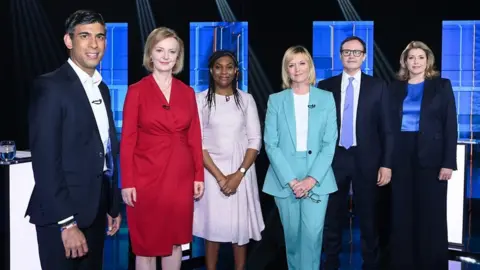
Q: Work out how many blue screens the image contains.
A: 4